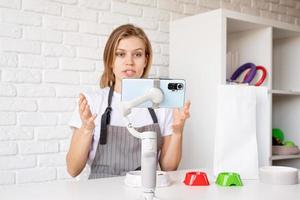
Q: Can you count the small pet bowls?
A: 2